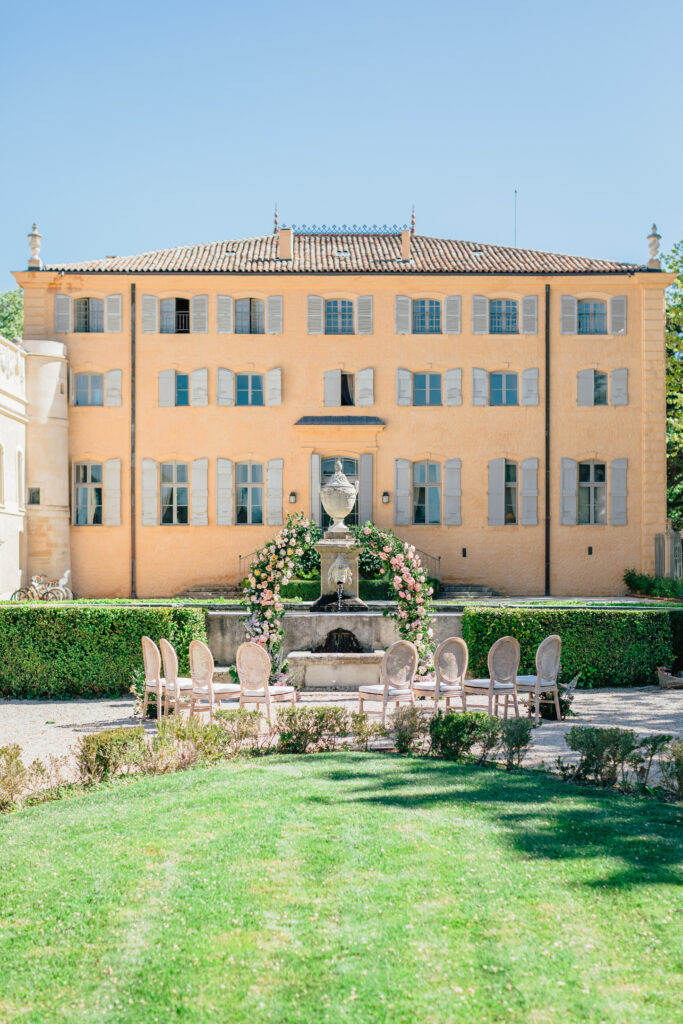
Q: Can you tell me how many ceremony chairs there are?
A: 8